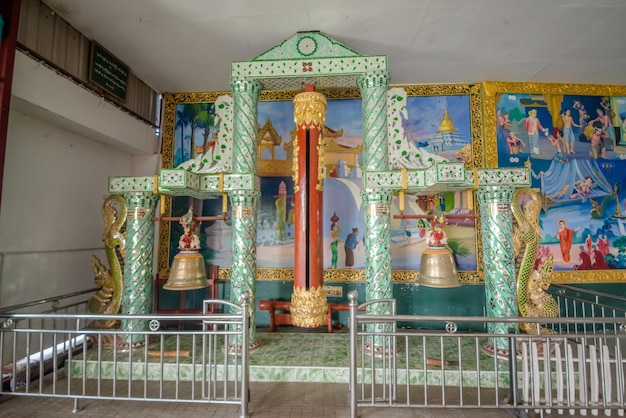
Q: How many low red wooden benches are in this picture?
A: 1